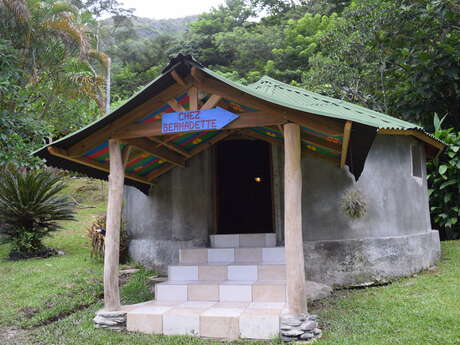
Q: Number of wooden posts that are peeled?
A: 2